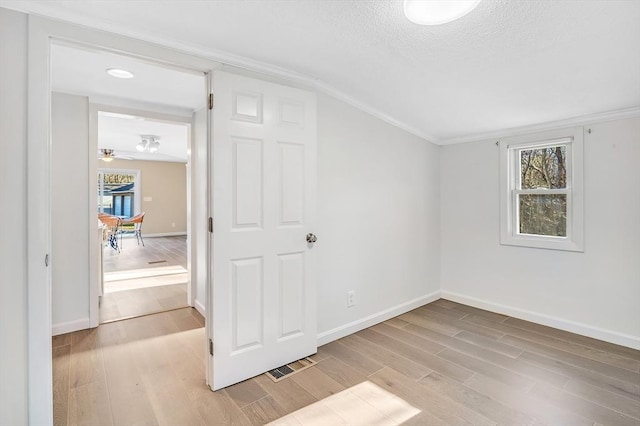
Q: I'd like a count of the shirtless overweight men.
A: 0